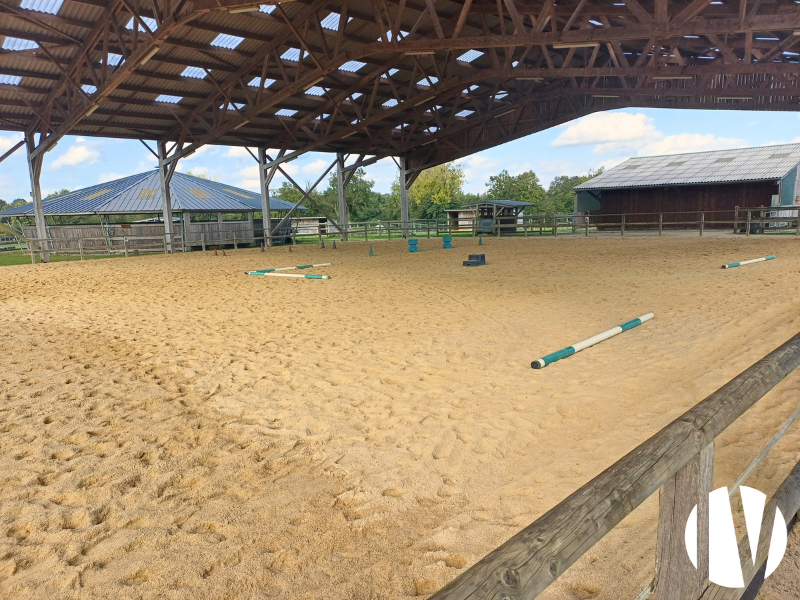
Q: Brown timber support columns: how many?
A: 5